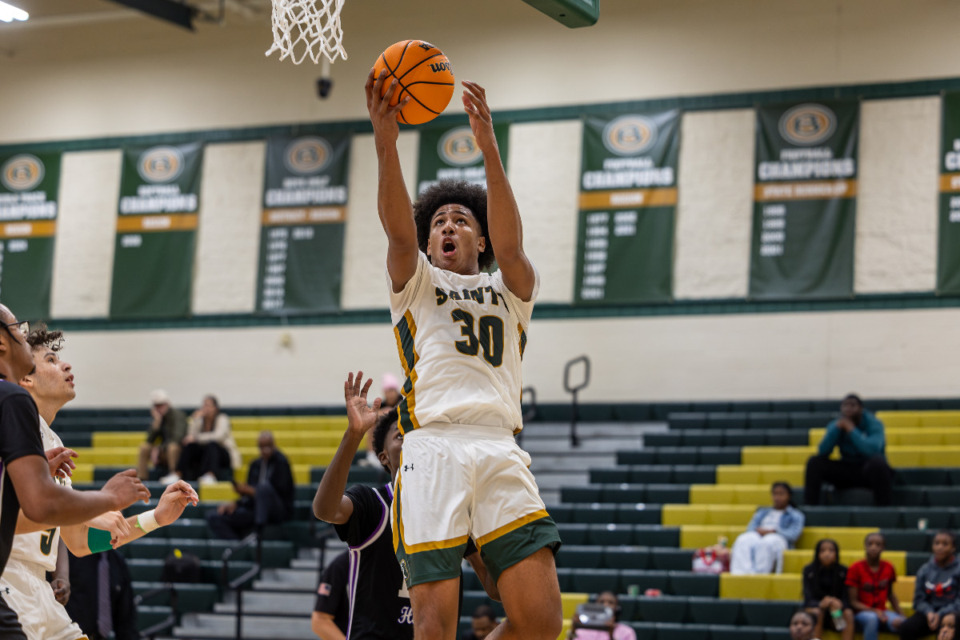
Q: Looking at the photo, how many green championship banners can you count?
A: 7